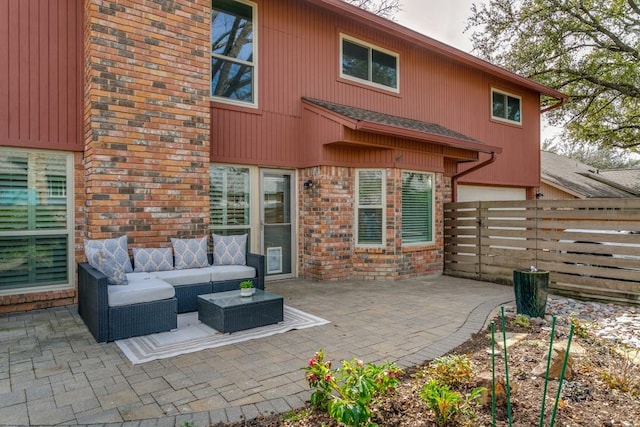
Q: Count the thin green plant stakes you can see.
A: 4